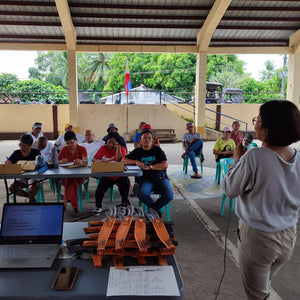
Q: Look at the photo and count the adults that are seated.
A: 14